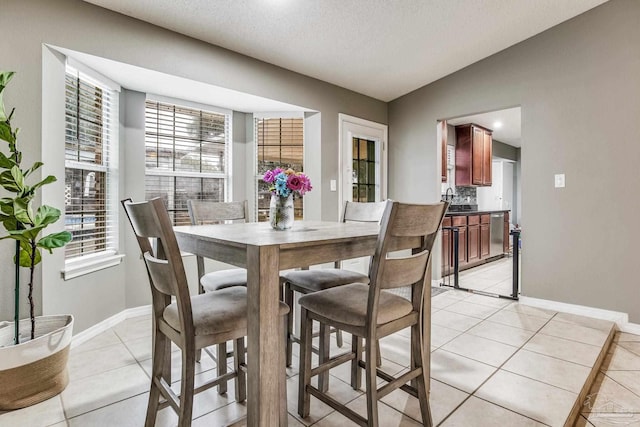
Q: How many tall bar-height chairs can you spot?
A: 4